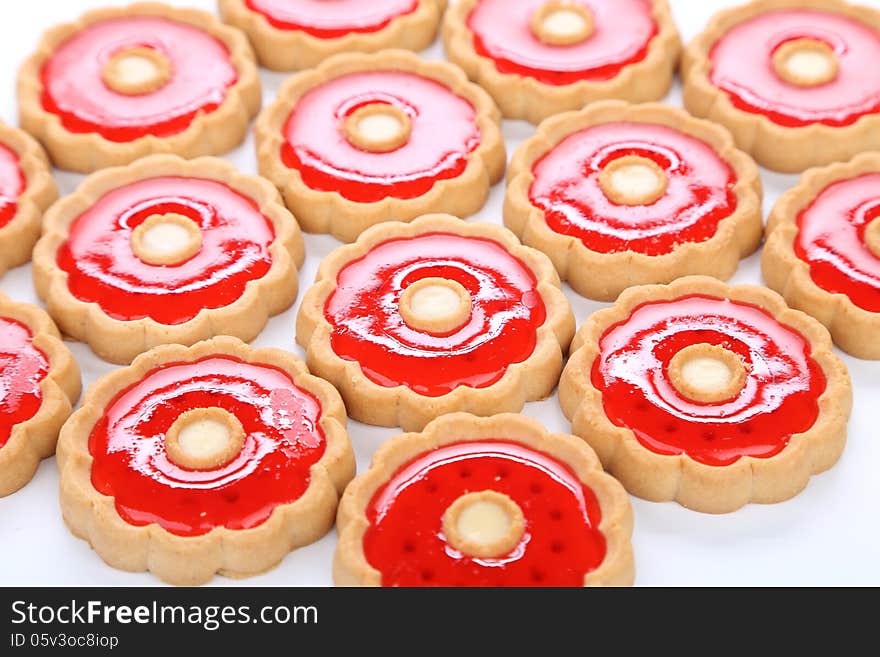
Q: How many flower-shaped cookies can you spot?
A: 14